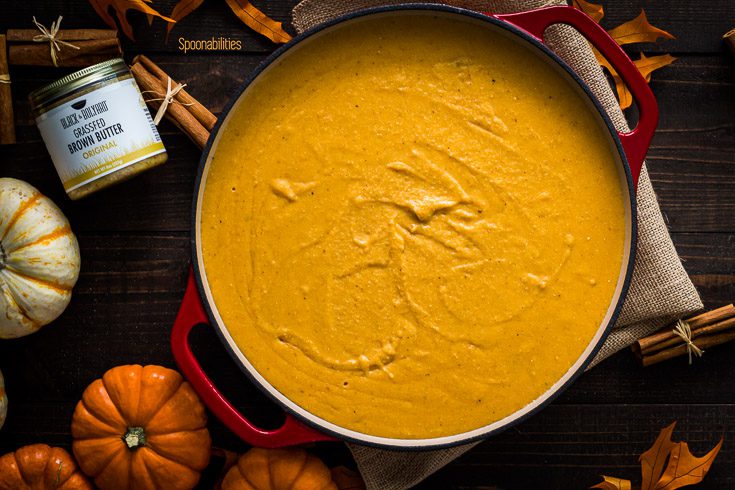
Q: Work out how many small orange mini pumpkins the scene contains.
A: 3